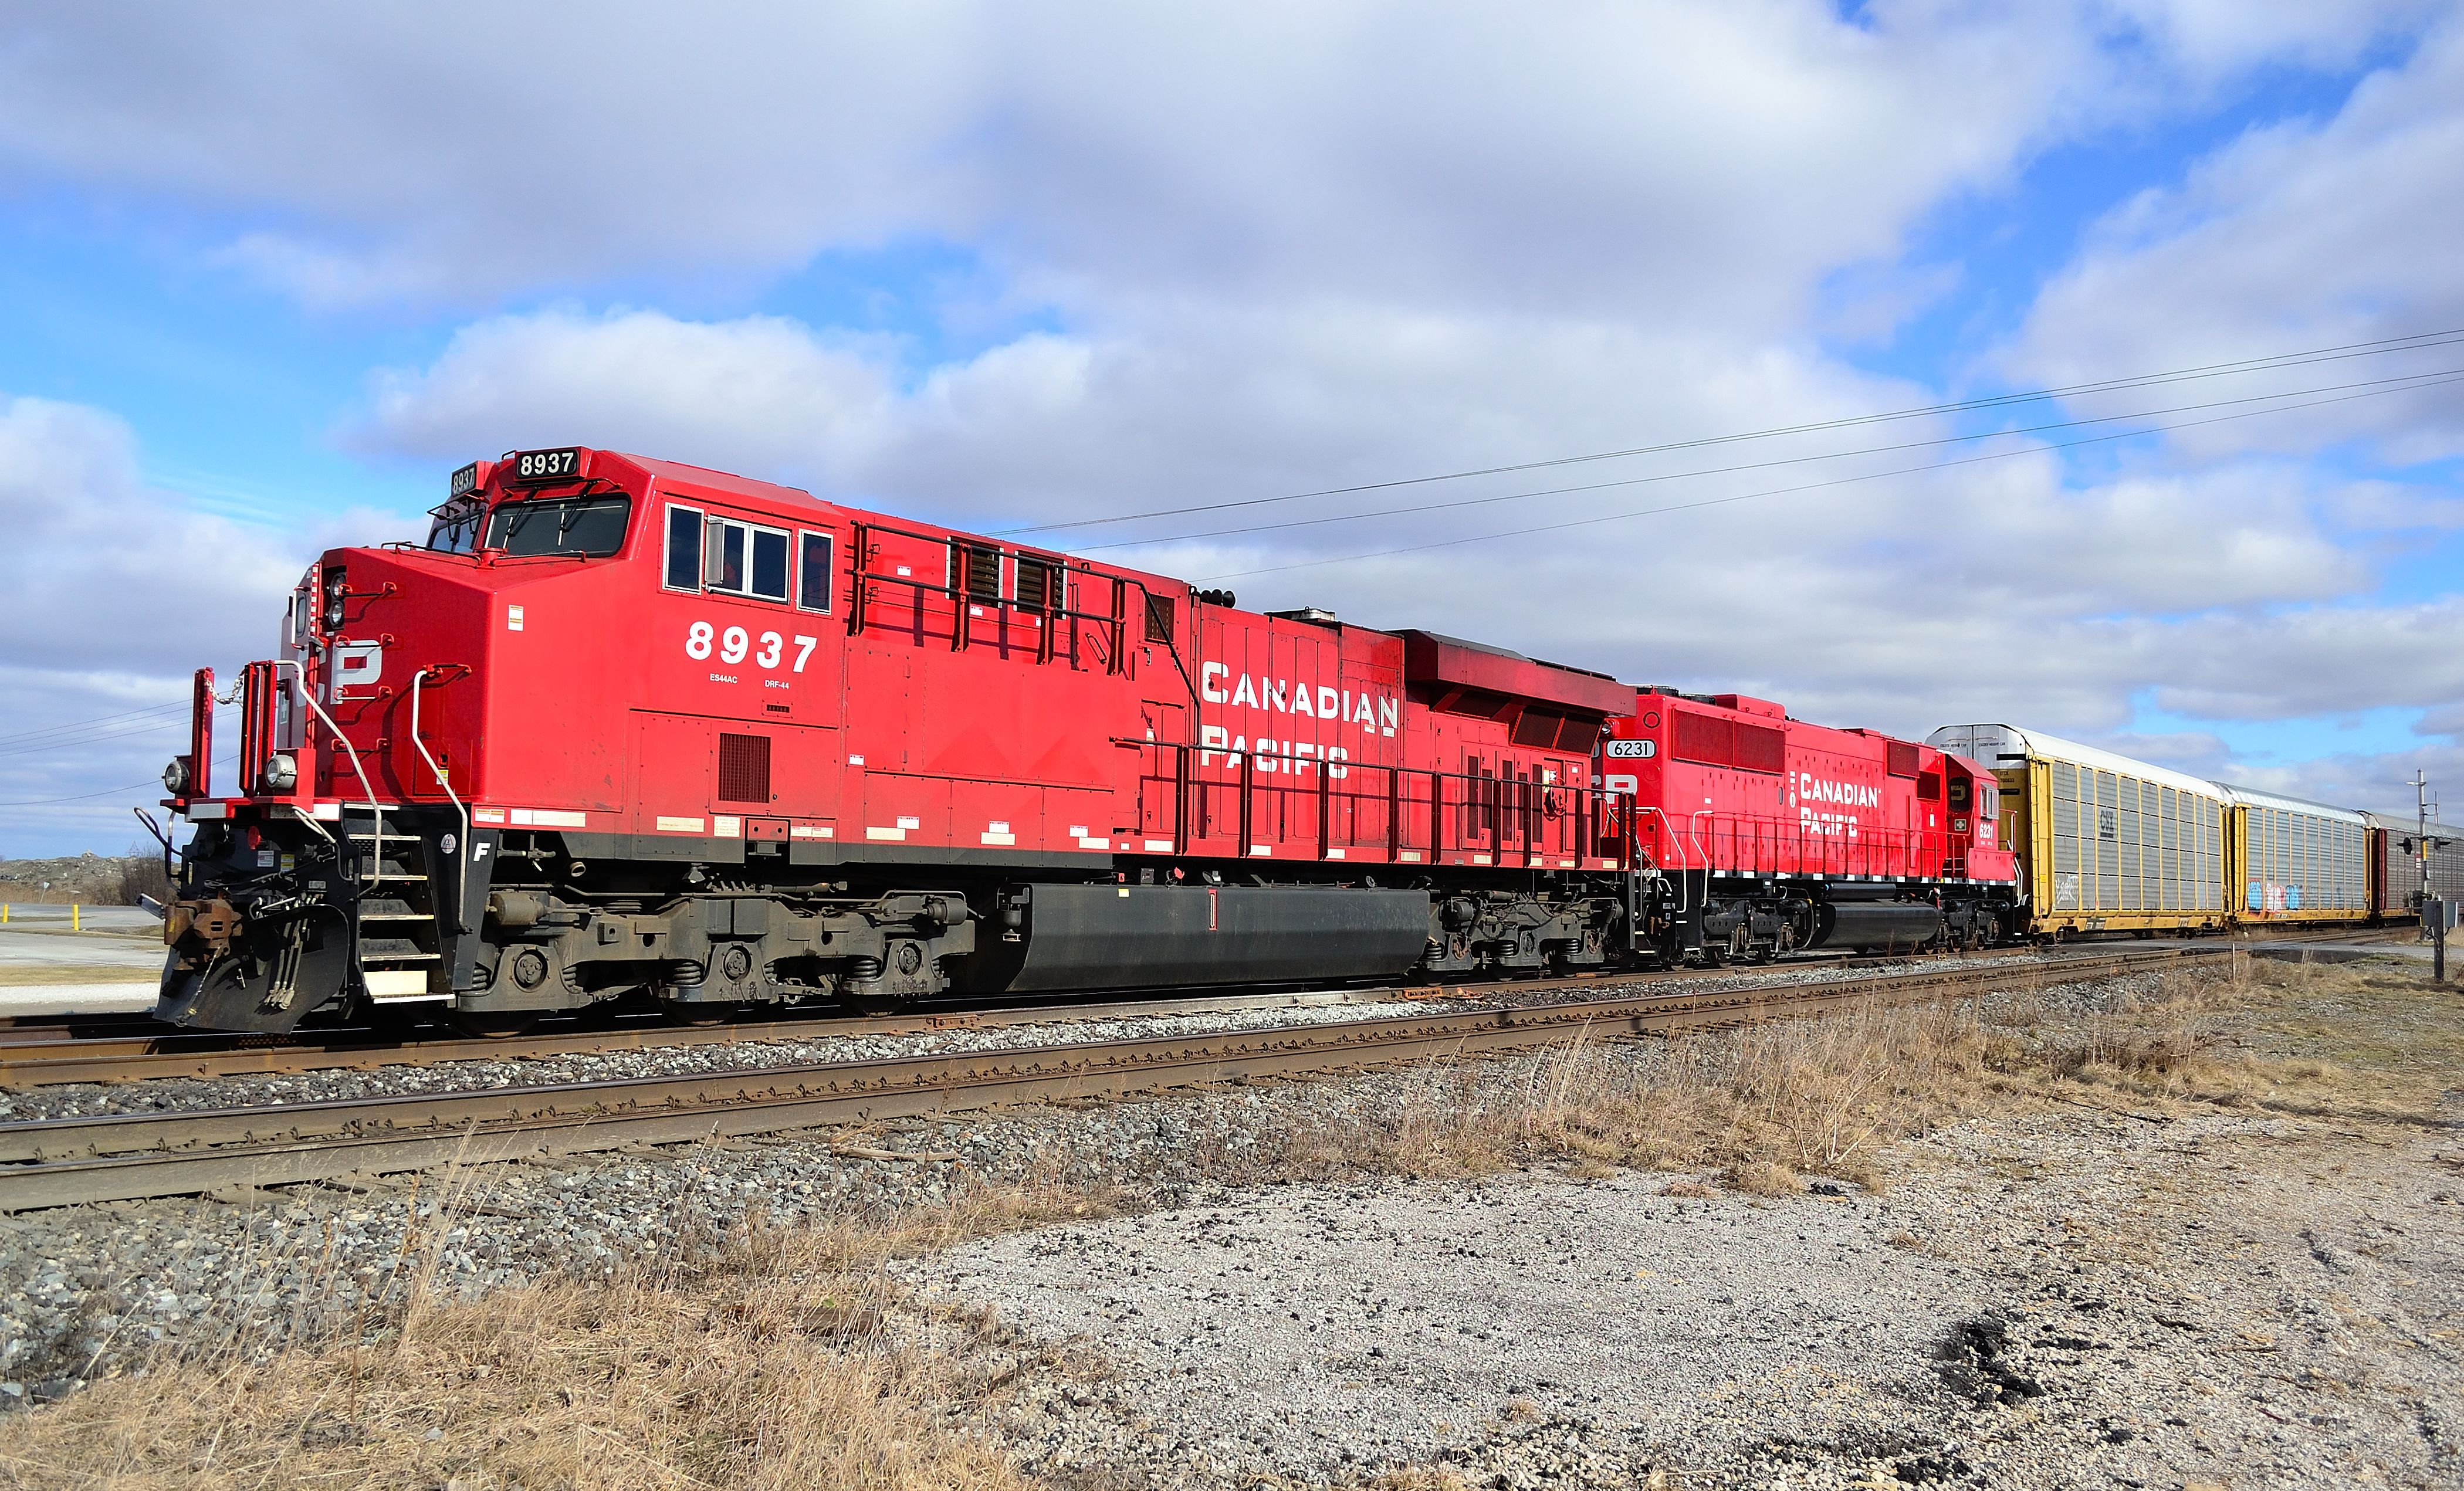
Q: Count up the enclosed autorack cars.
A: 3